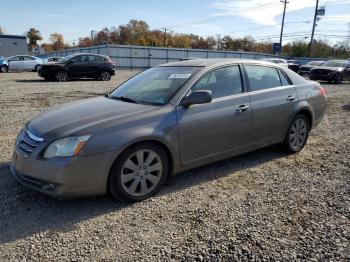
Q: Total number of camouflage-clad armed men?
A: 0